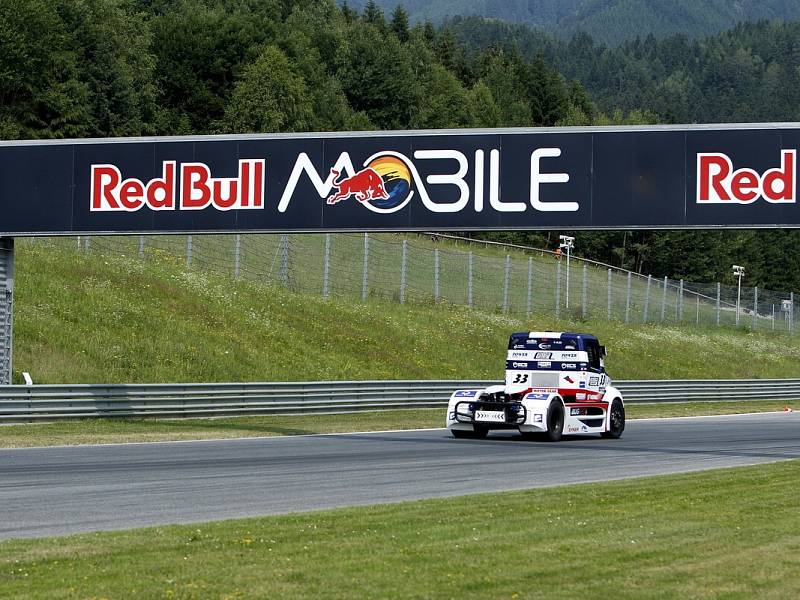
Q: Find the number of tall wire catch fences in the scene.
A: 1